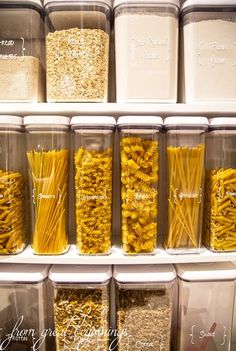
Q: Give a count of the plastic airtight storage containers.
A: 14